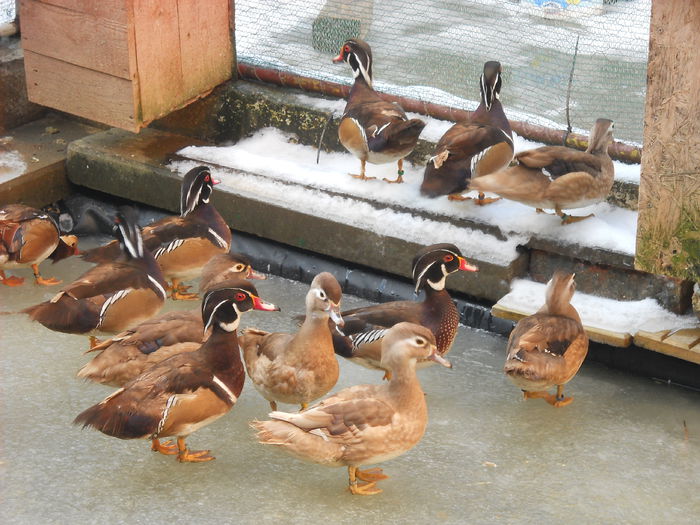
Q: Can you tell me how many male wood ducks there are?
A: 6